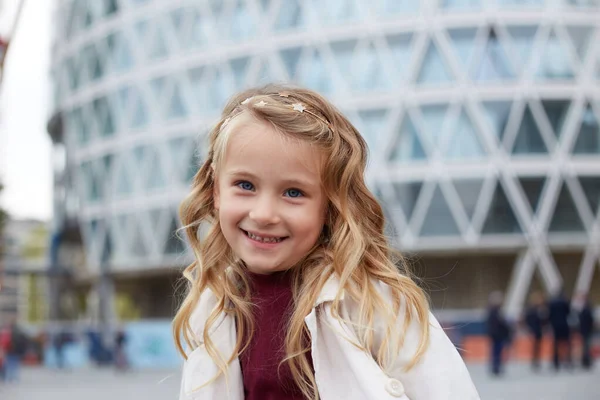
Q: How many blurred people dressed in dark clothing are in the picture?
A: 4